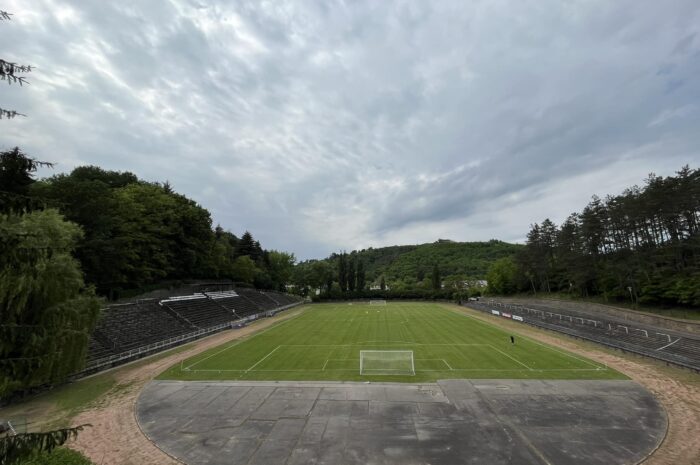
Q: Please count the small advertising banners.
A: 3